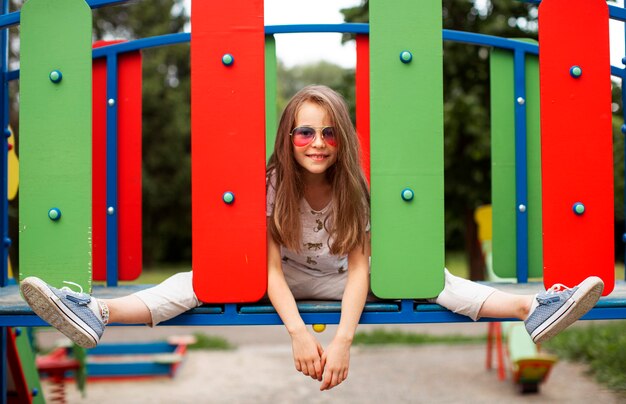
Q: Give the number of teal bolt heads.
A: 8